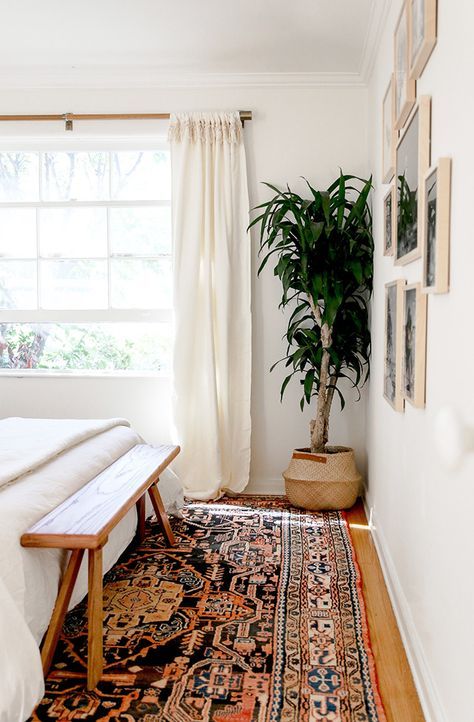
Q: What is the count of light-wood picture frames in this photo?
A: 8